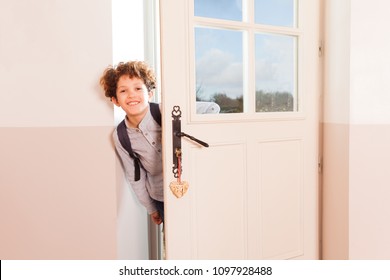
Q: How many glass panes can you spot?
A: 4